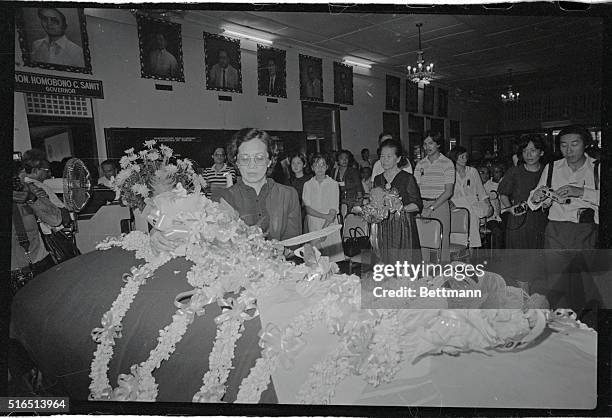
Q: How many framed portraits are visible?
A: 10